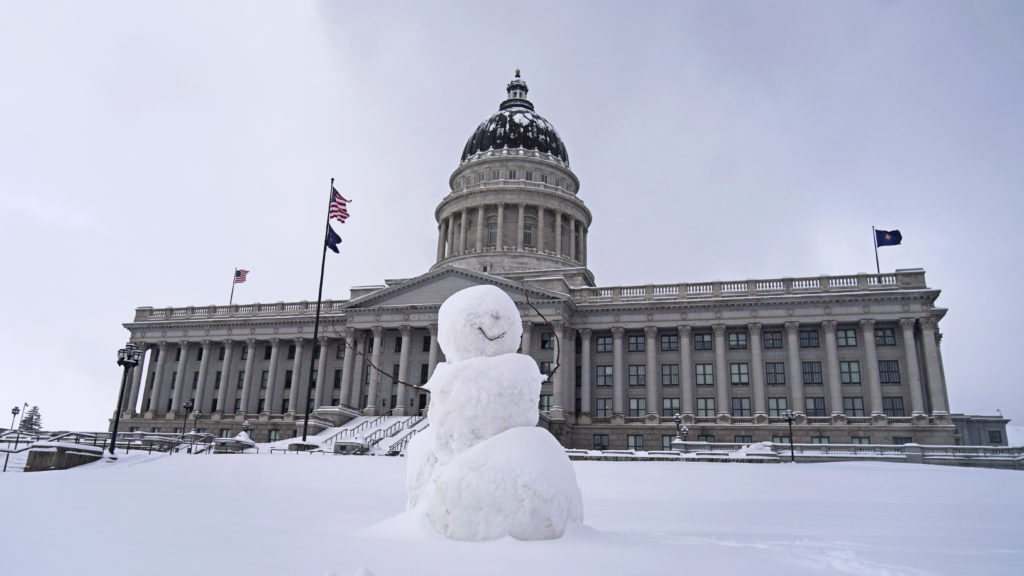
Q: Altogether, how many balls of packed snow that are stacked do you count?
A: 3